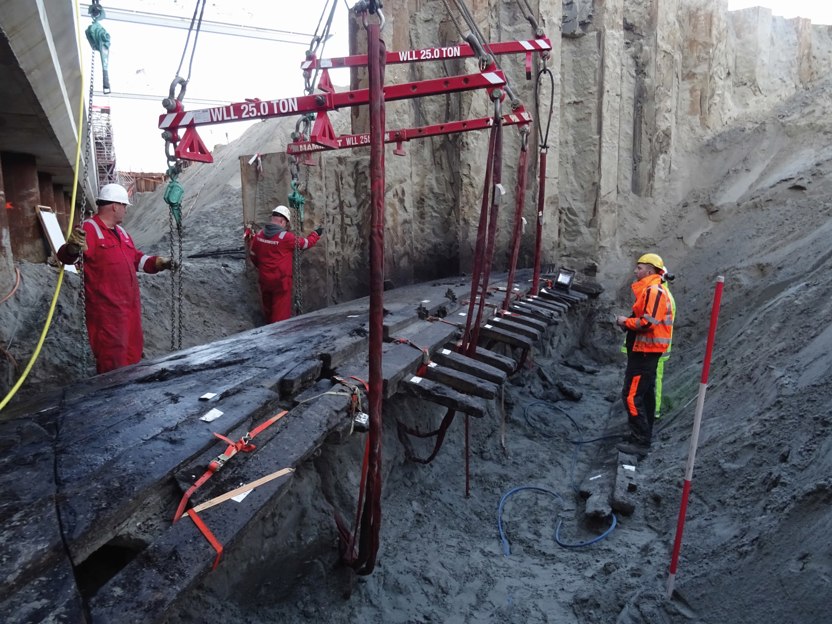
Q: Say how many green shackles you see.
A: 3